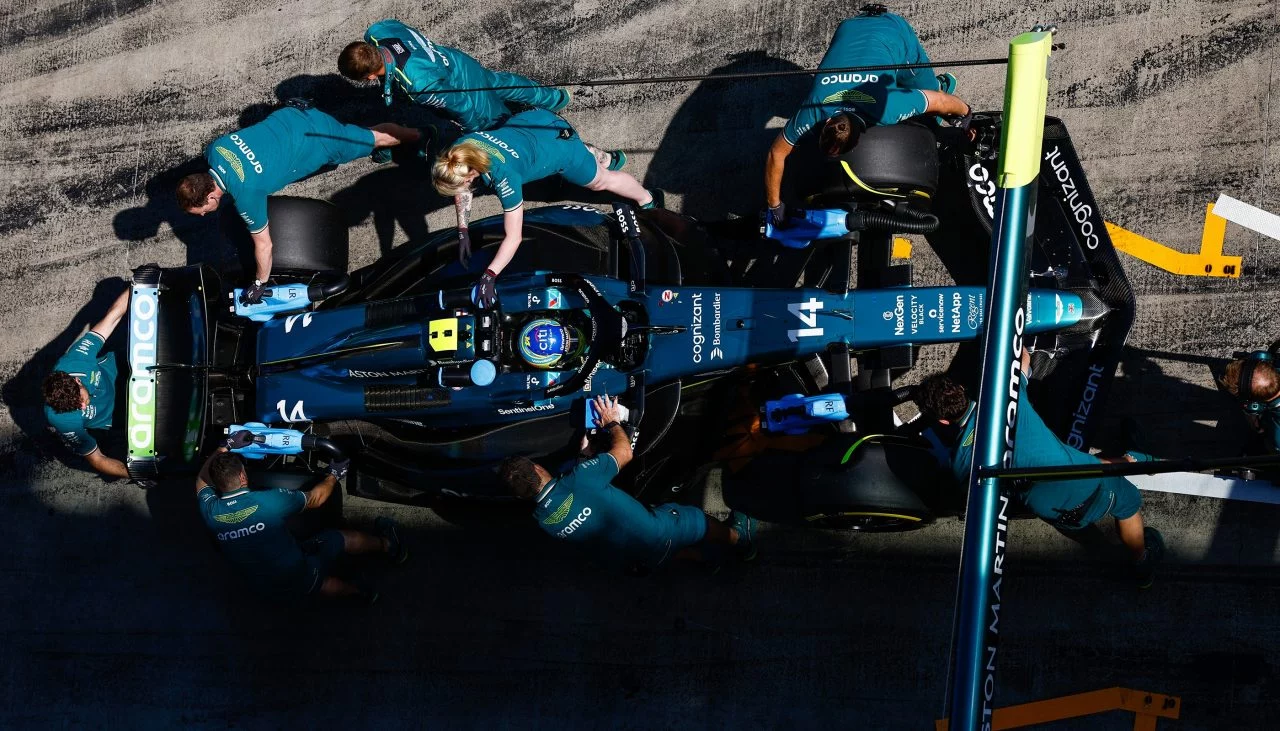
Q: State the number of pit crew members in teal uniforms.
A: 9